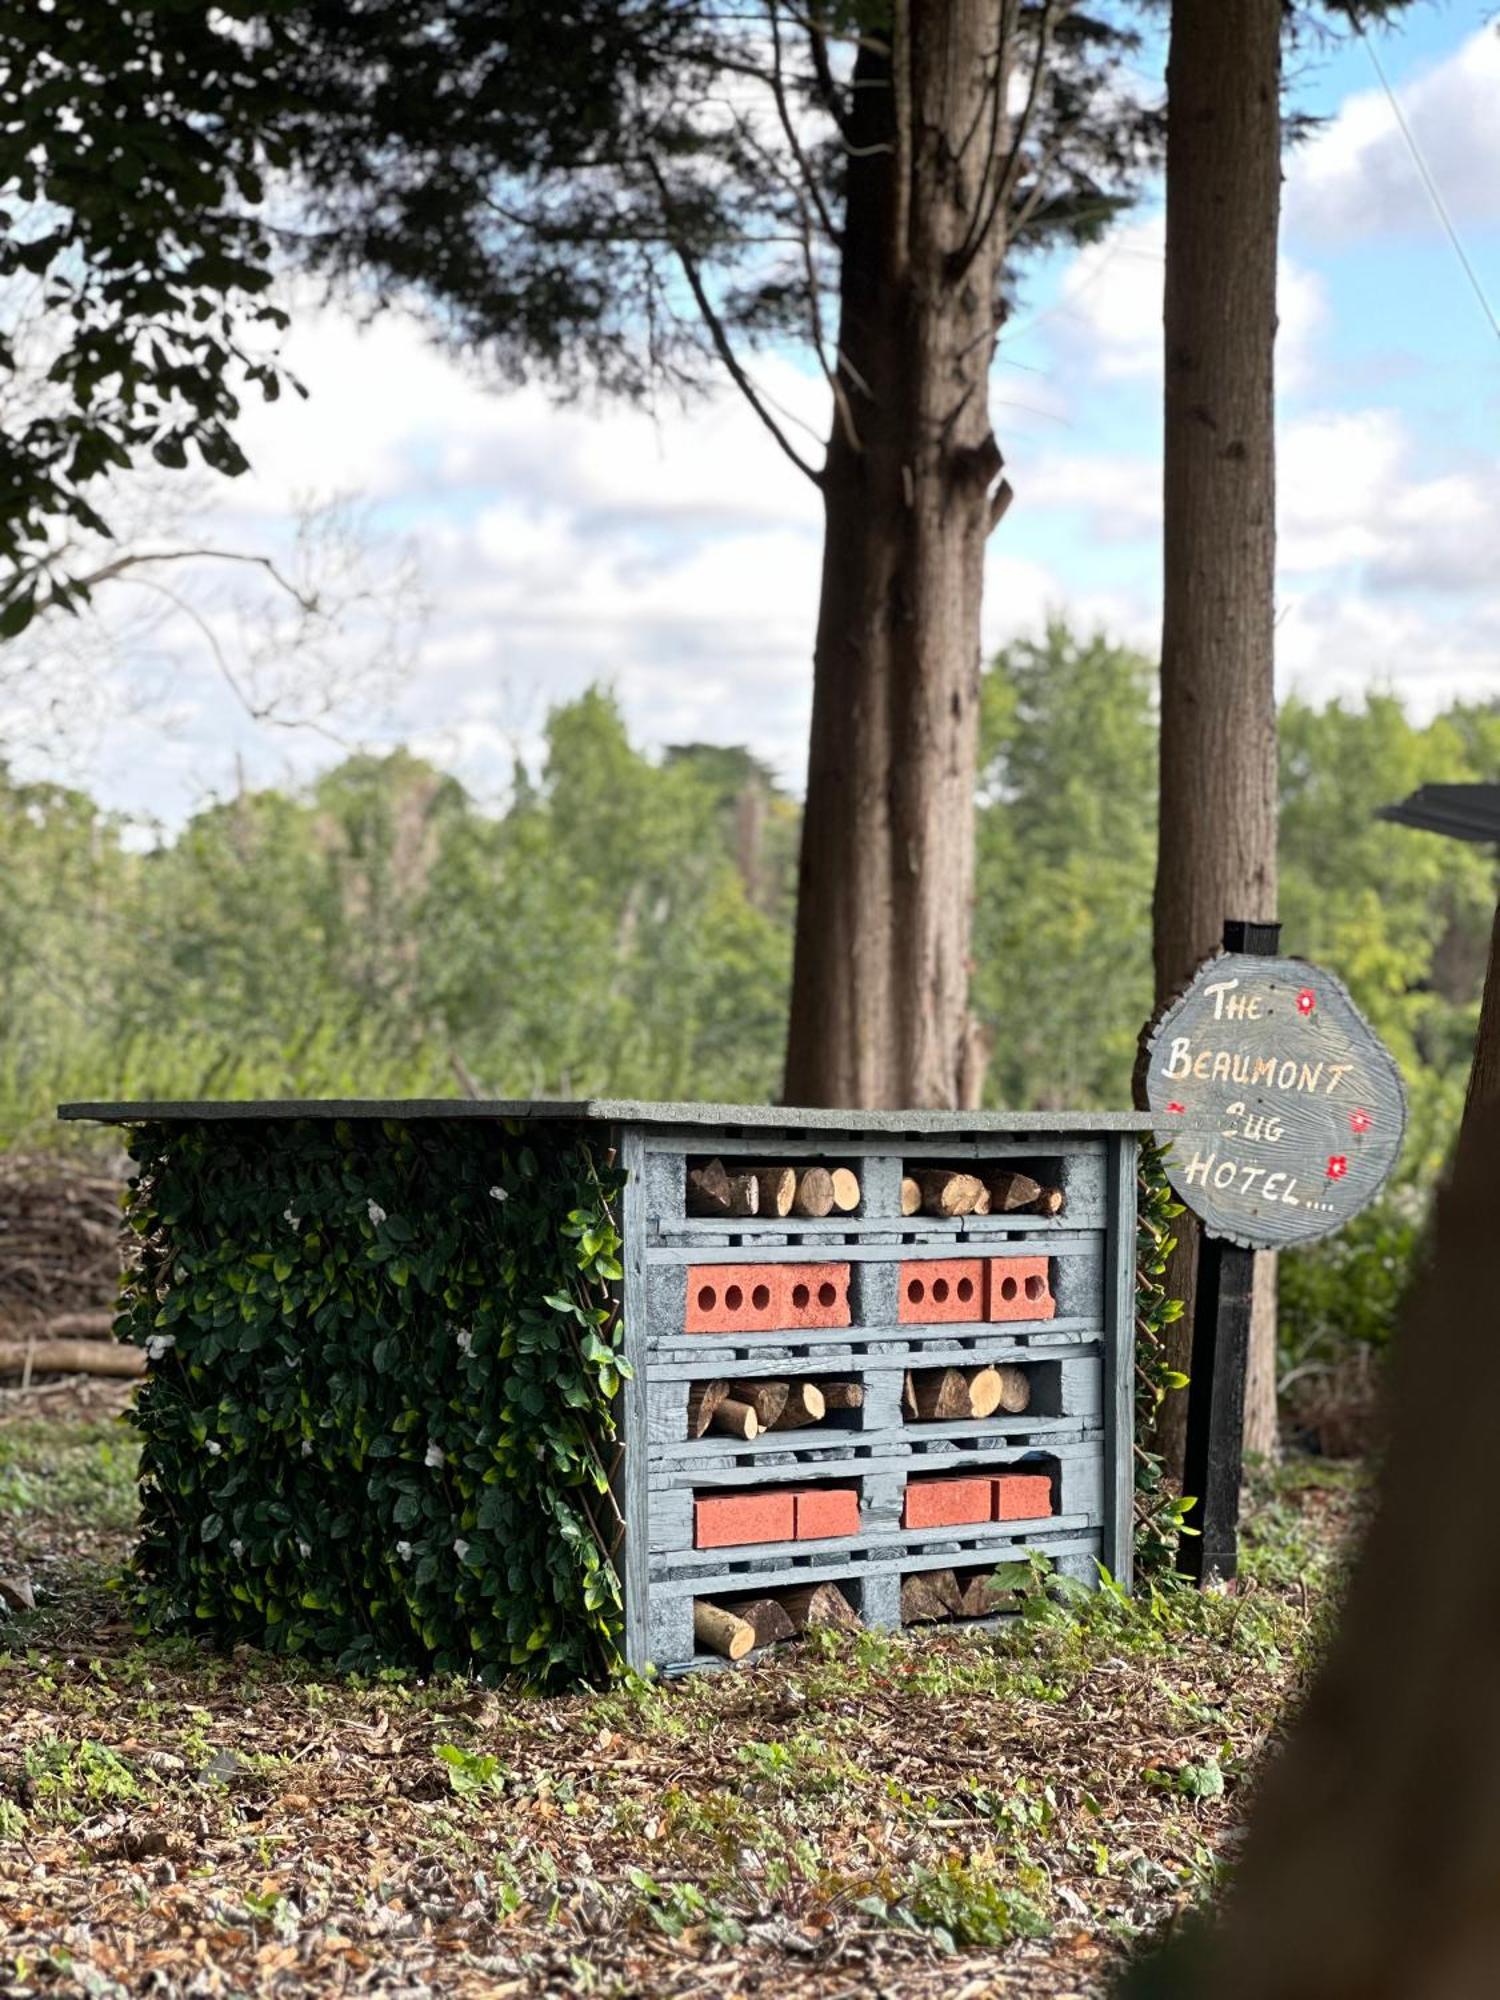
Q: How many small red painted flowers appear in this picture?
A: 4